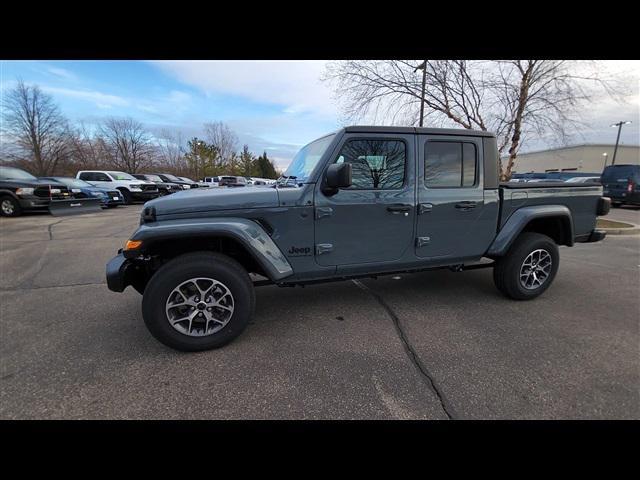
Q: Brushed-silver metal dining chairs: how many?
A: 0